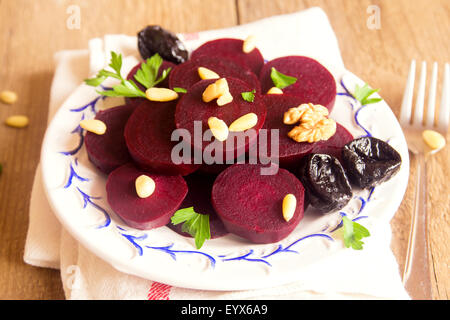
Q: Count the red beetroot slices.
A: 12